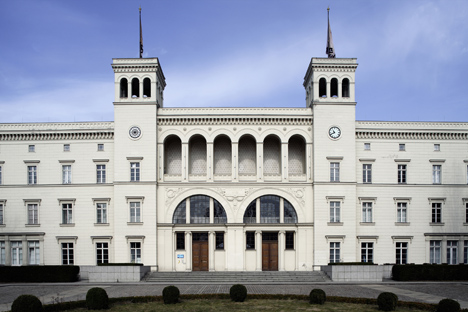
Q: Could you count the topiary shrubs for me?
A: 7